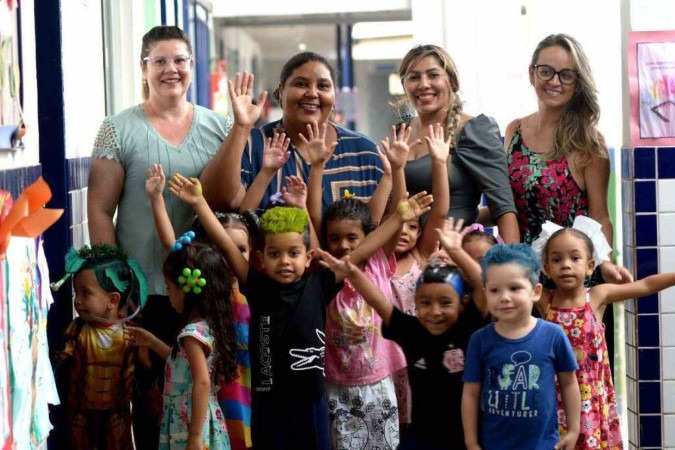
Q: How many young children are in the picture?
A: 10